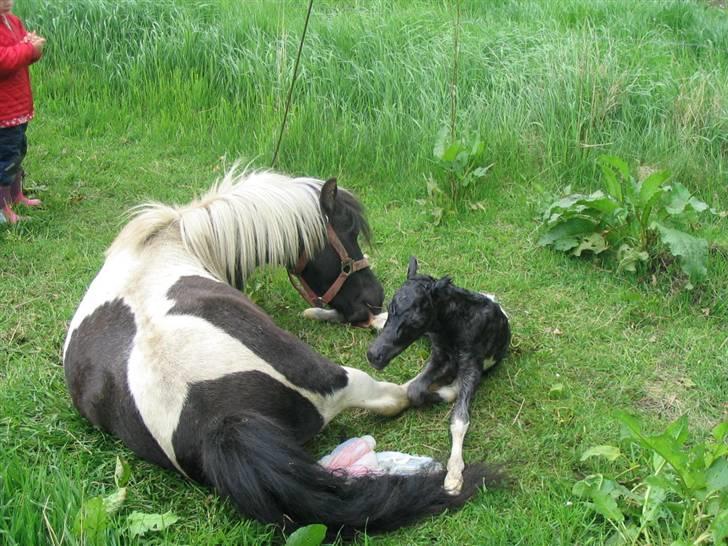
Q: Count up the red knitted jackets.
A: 1